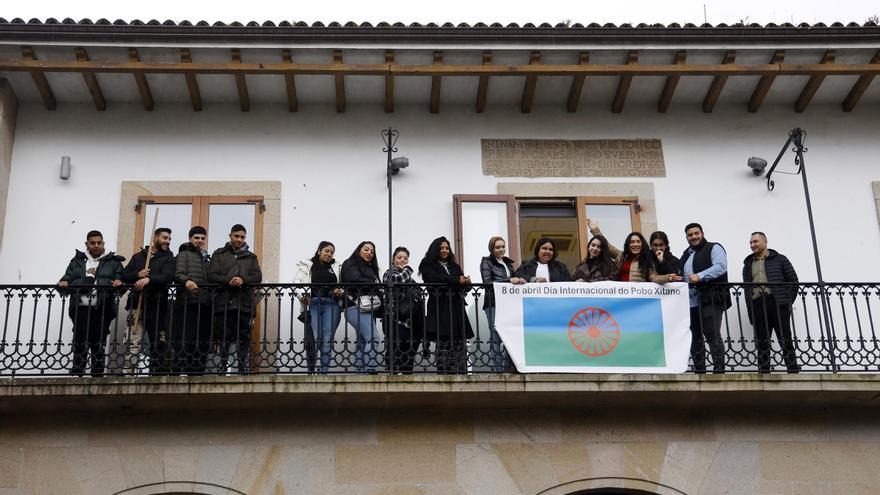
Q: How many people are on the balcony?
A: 15